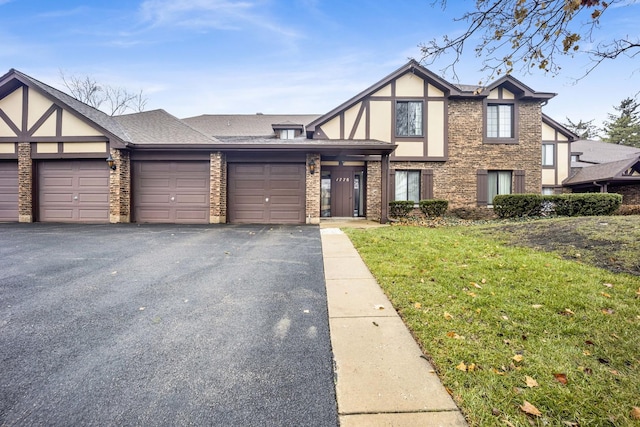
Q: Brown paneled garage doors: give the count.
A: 4